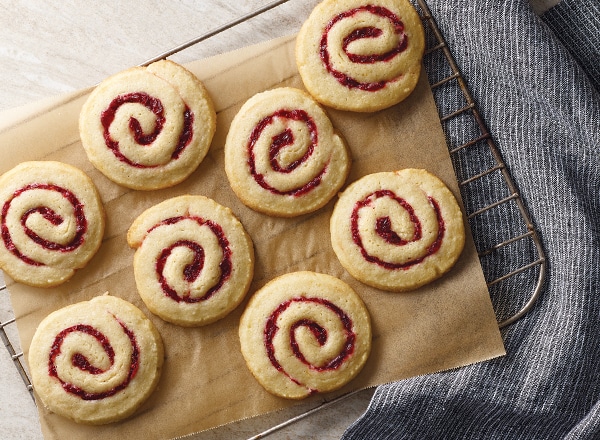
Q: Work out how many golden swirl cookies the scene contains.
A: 8